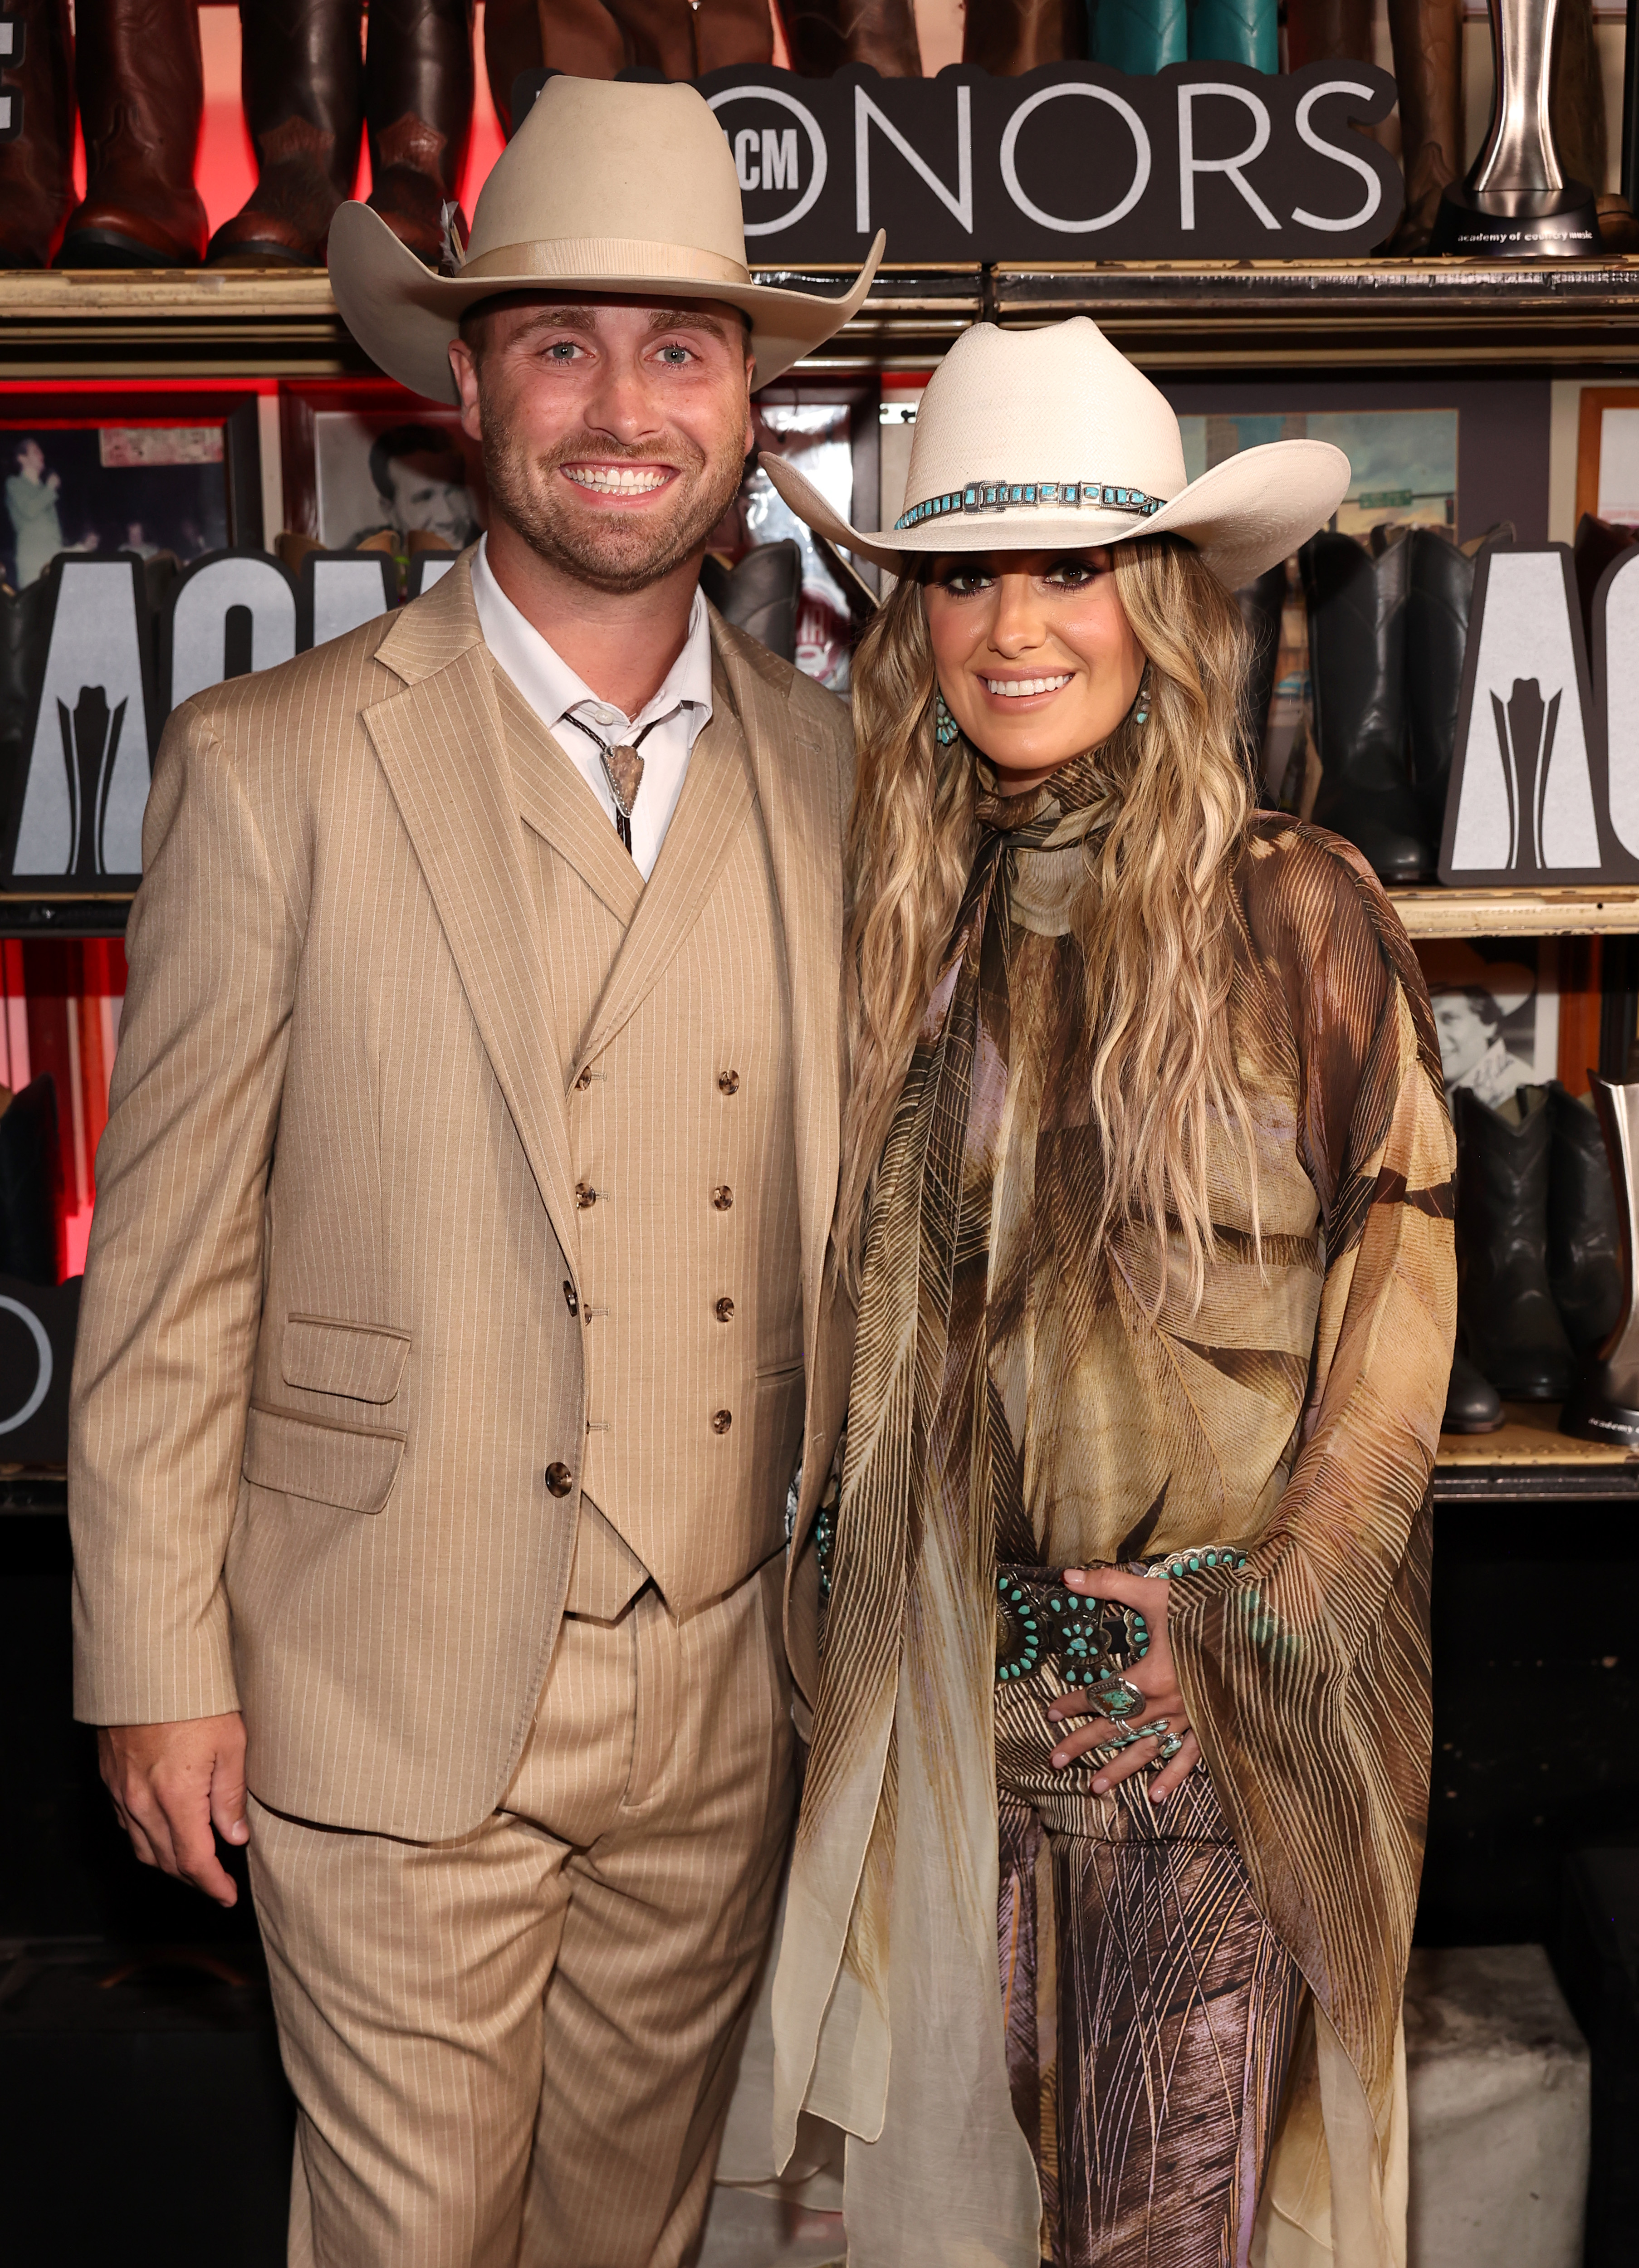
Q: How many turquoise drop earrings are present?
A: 2